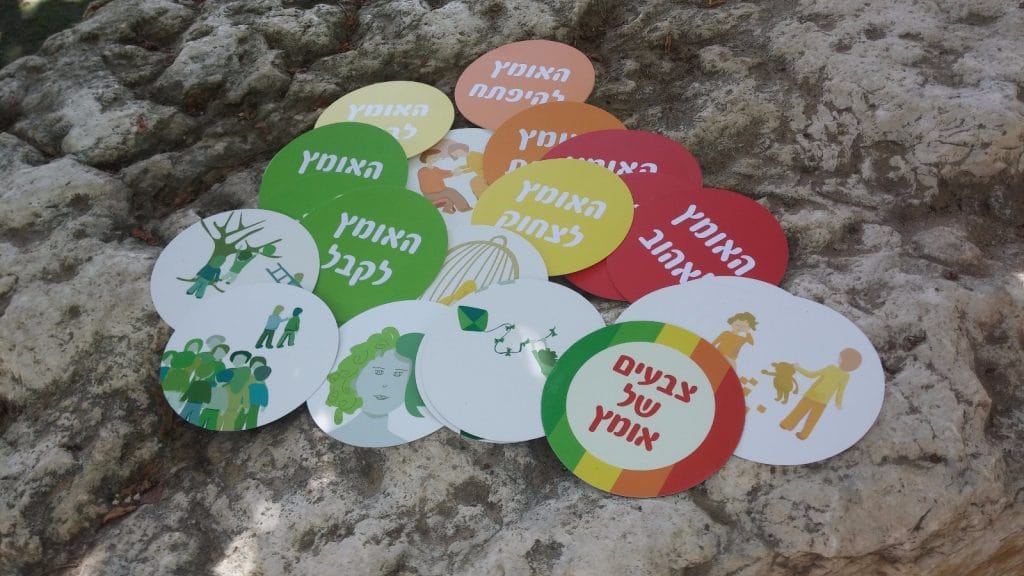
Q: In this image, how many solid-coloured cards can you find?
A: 9